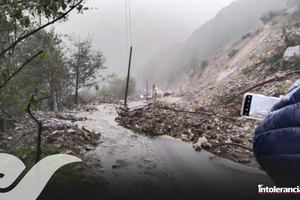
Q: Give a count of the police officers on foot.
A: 0